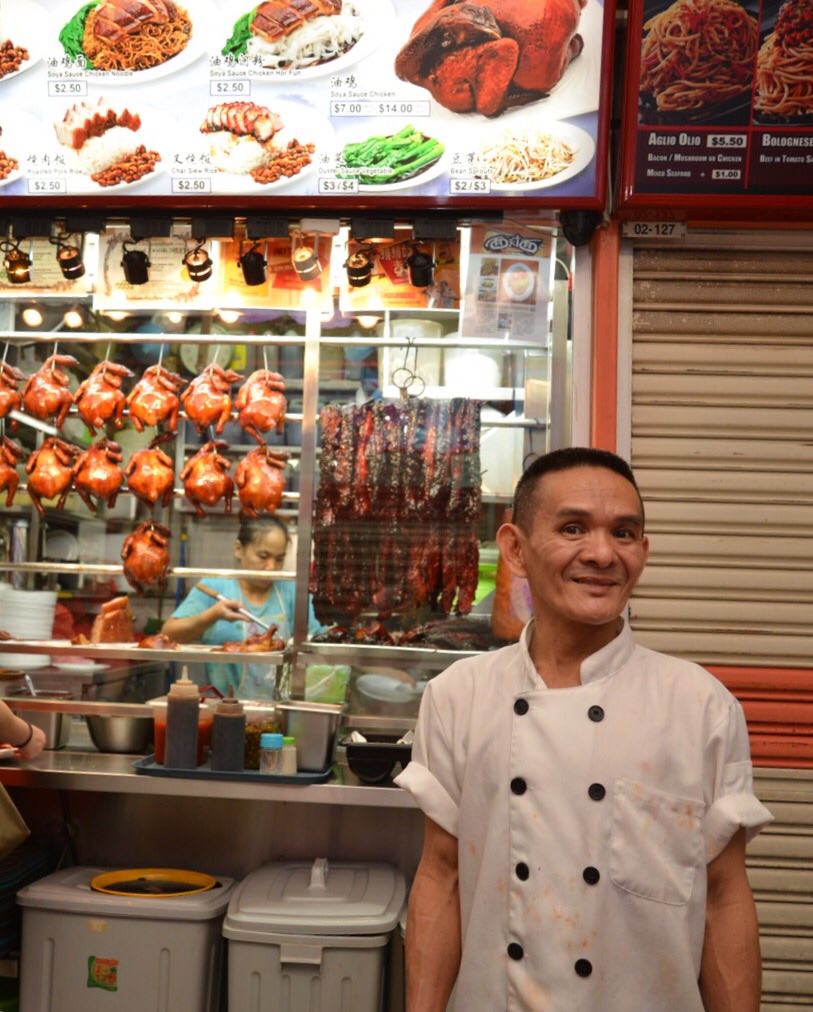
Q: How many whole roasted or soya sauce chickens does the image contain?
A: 13